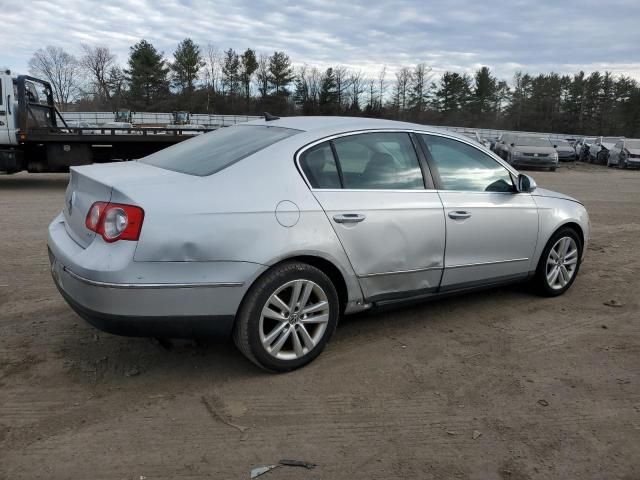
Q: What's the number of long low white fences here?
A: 1